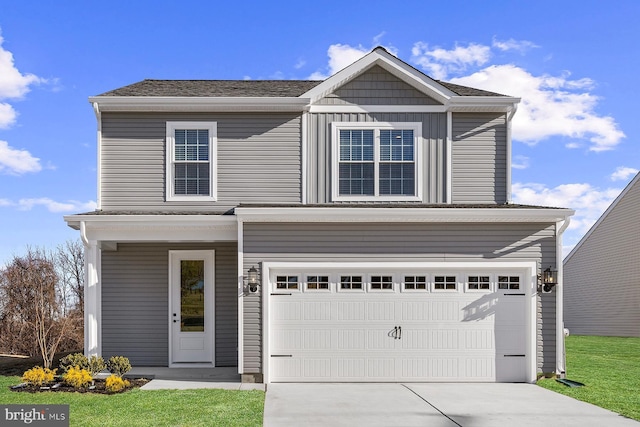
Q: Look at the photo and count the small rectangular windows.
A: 8